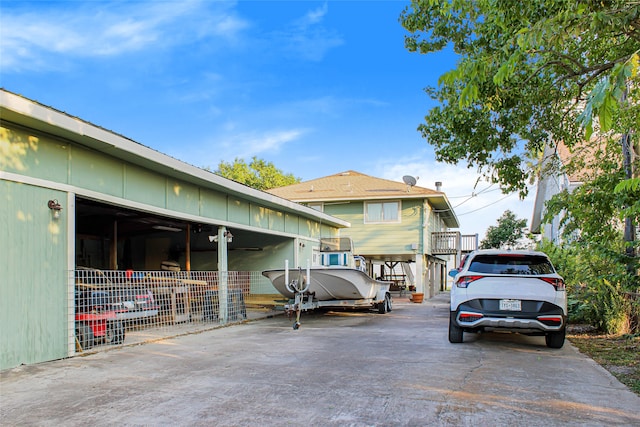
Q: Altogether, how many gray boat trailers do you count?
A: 1